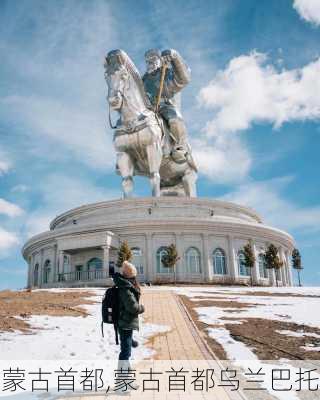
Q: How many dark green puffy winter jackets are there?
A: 1